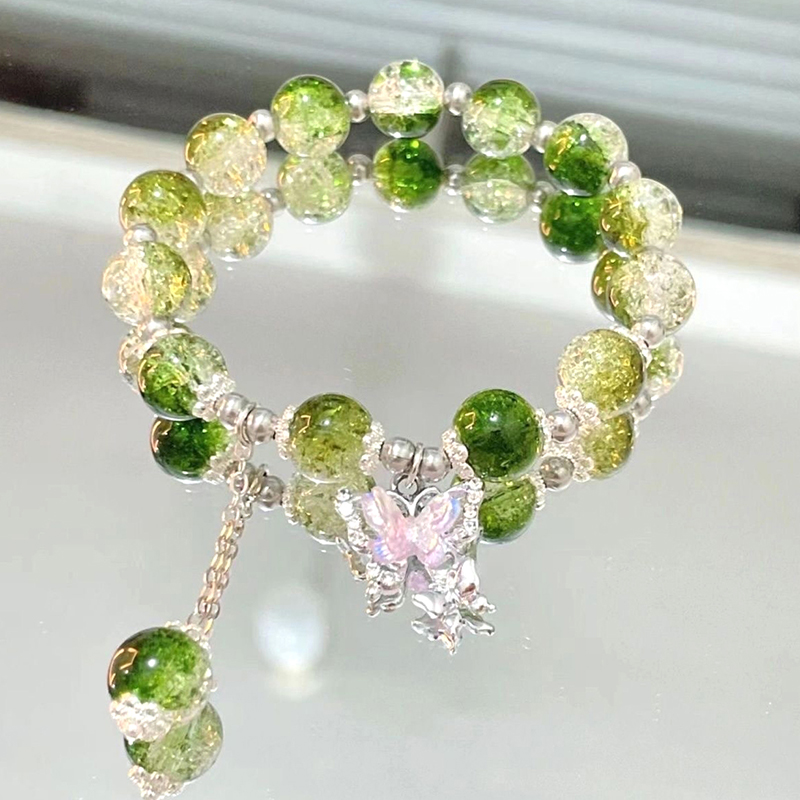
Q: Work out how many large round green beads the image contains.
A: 14